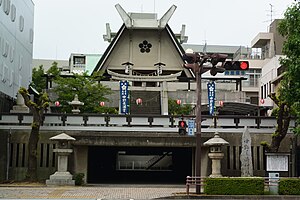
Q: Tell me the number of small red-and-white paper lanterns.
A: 6